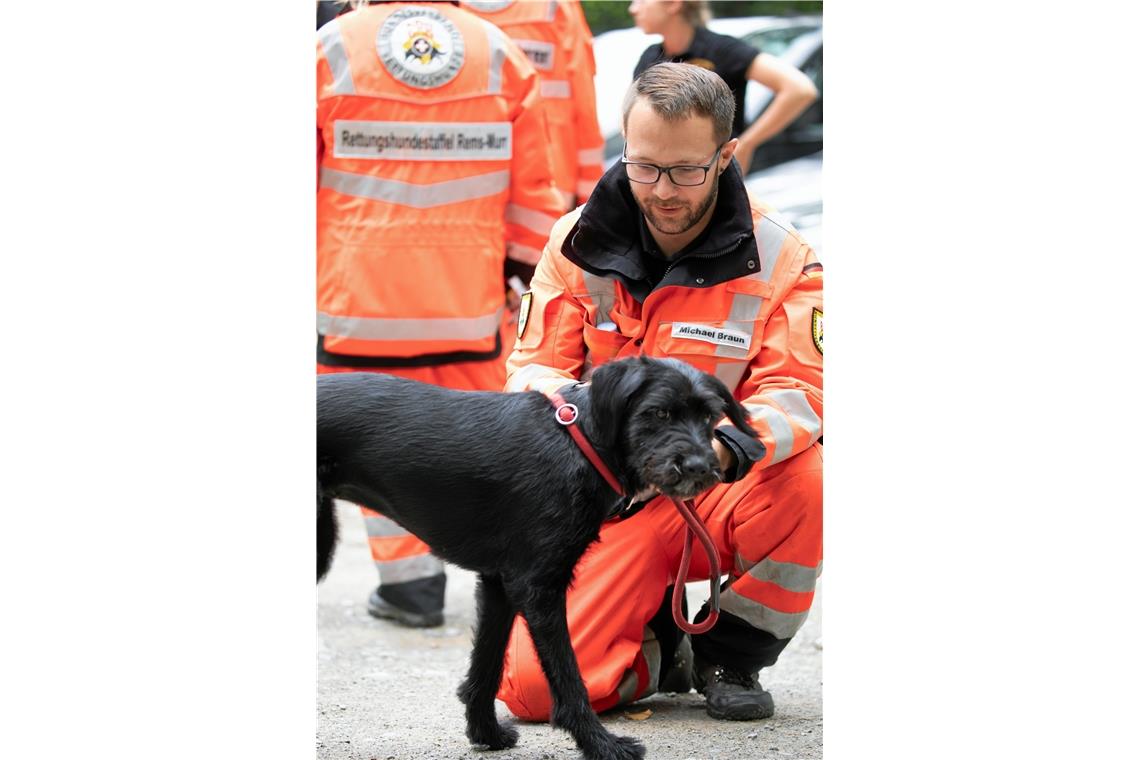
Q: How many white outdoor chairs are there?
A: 0